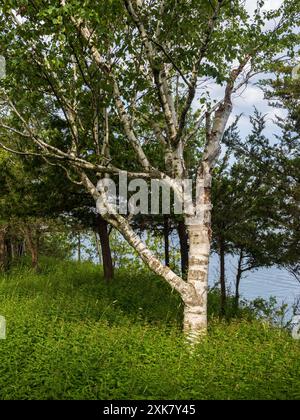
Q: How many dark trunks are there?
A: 5